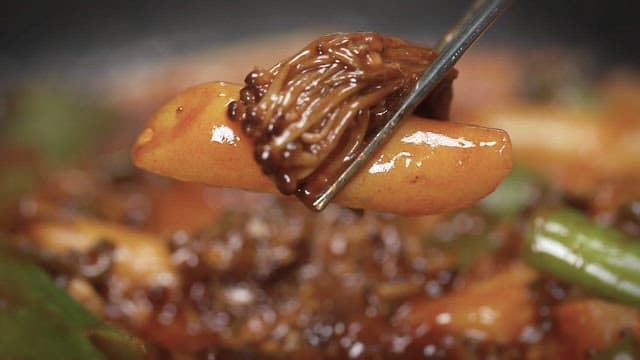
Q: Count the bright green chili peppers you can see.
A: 1